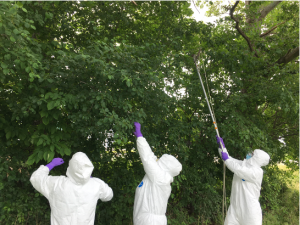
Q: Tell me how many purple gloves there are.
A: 4